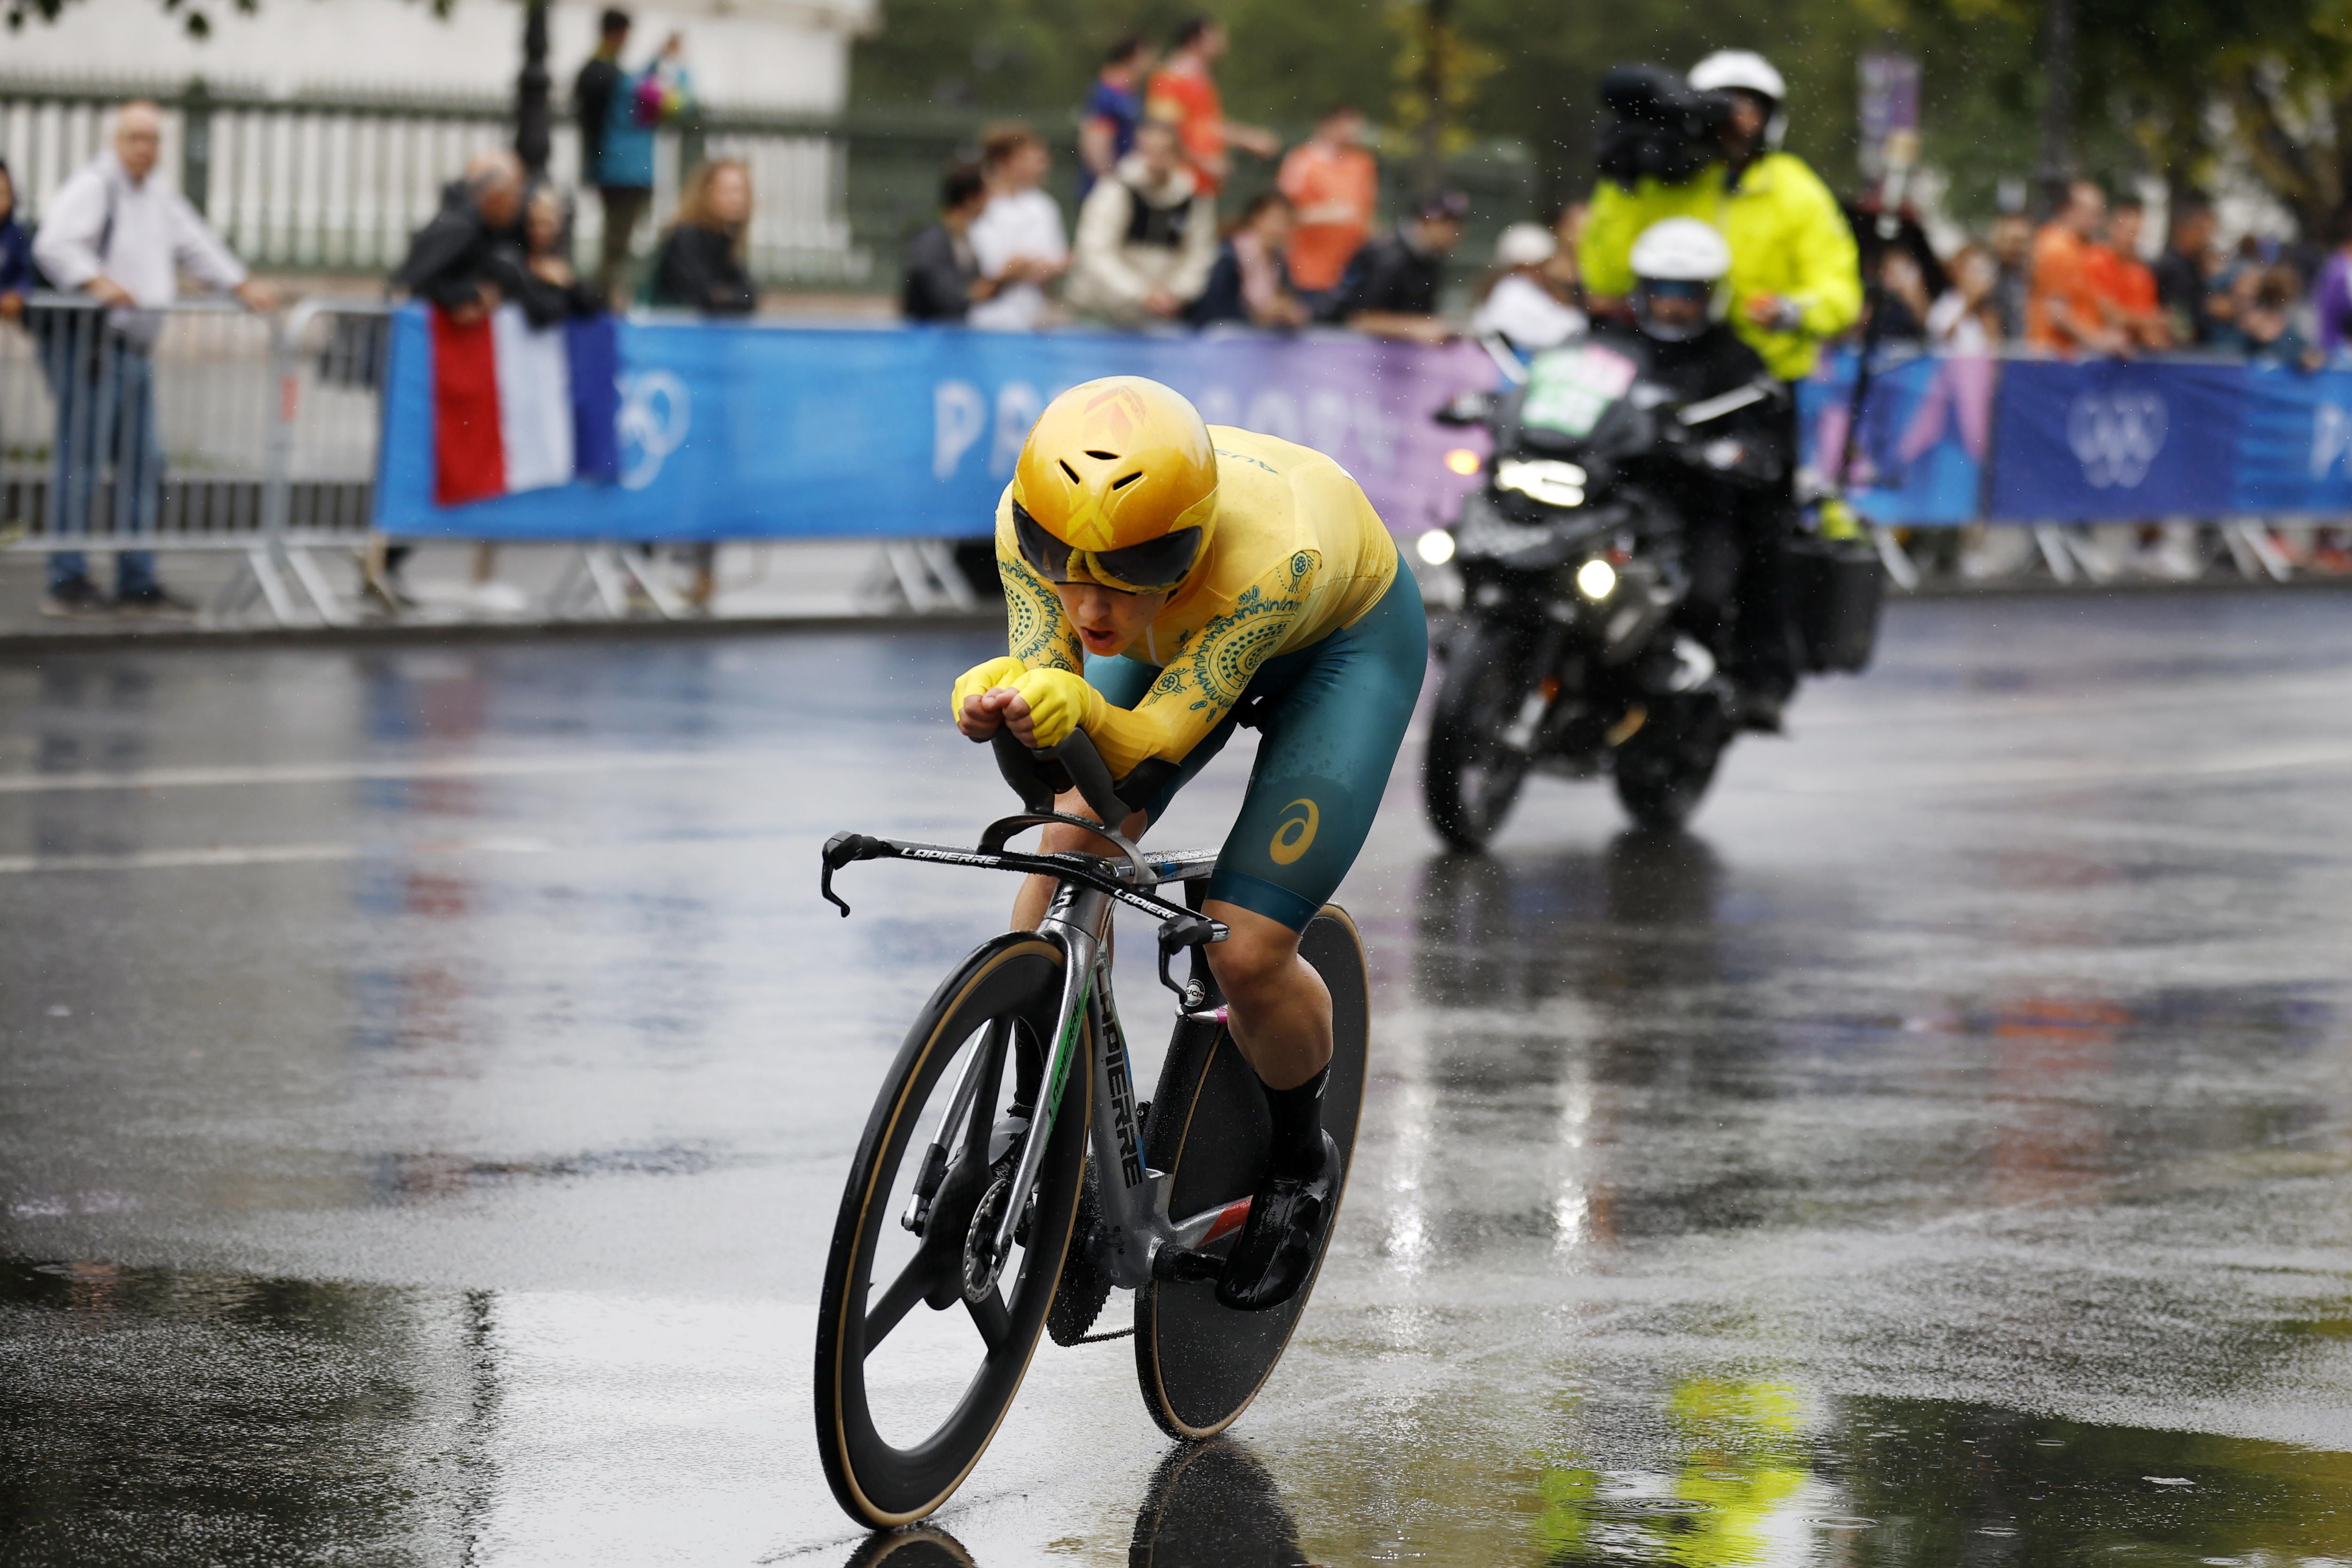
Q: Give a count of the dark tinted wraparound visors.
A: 1